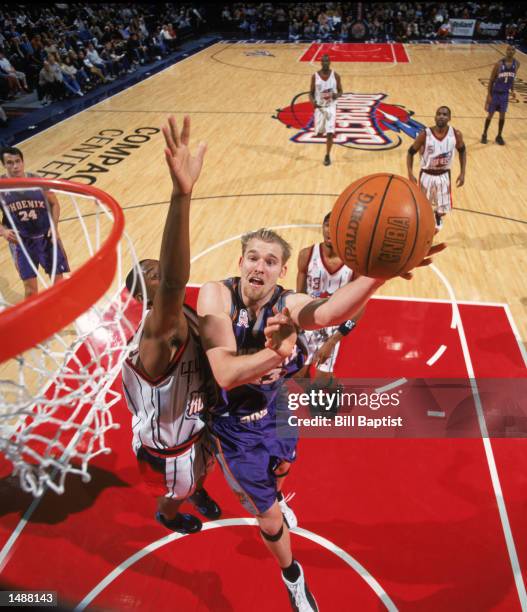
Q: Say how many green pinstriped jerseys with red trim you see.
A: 0